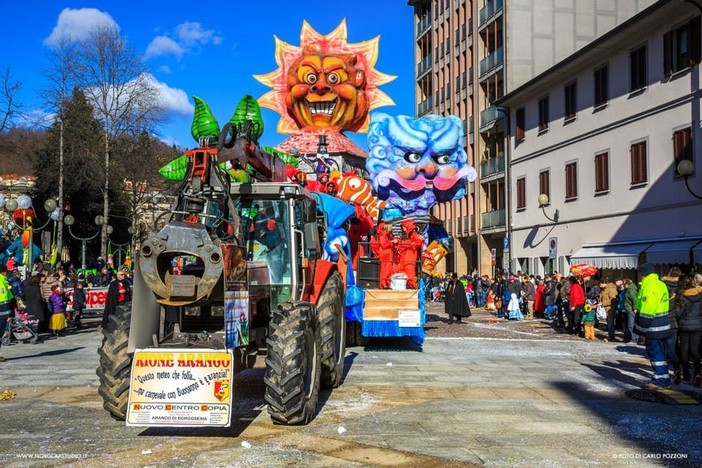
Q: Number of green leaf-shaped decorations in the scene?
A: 4